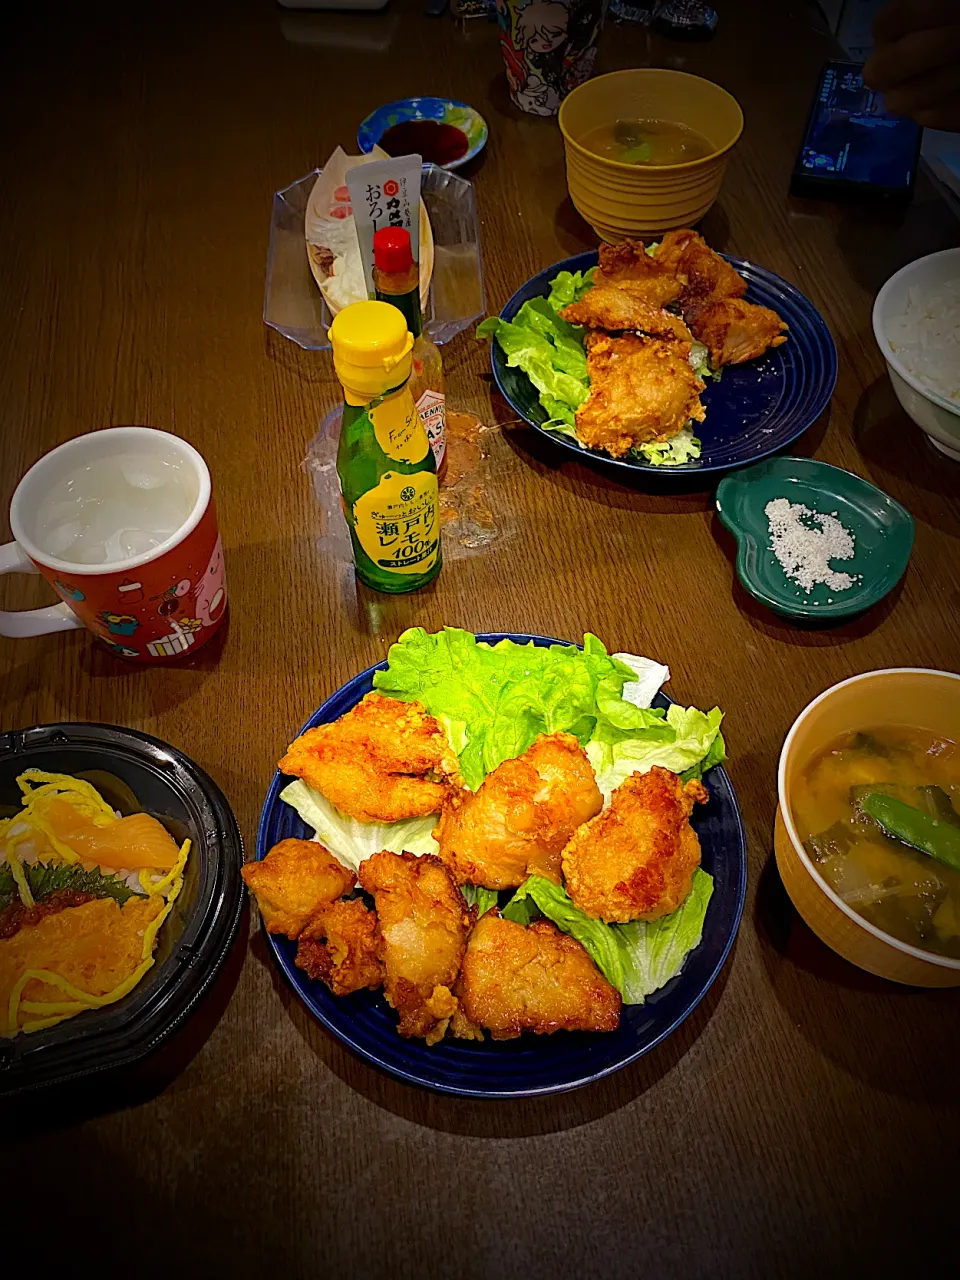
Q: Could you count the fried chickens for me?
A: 12